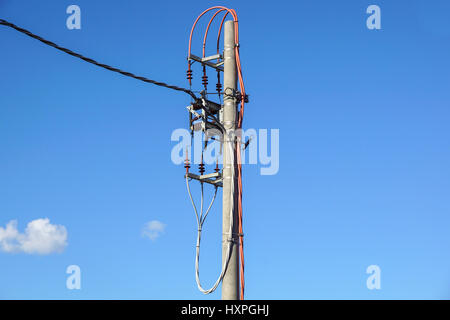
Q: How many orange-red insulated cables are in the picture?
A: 3